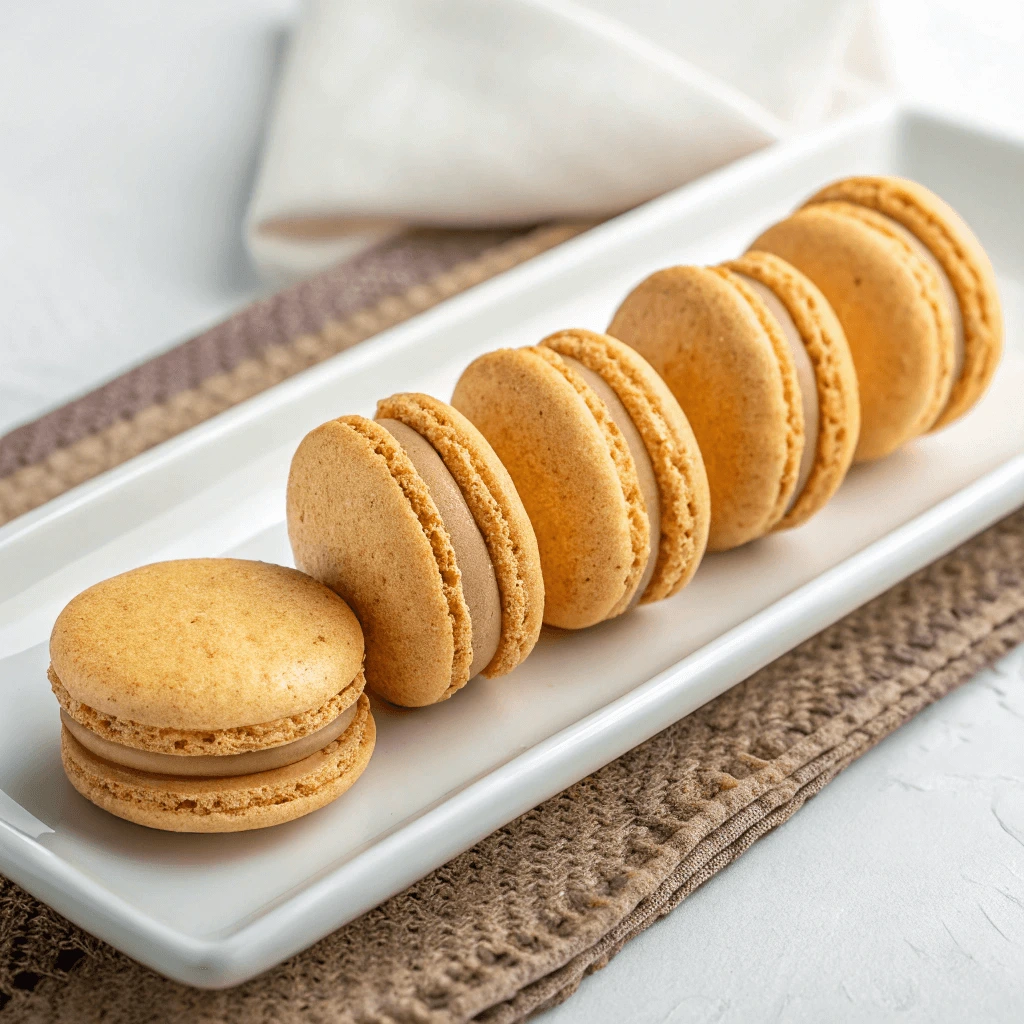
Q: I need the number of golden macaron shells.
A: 10